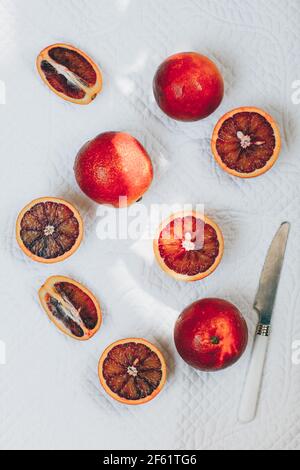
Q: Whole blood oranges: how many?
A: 3